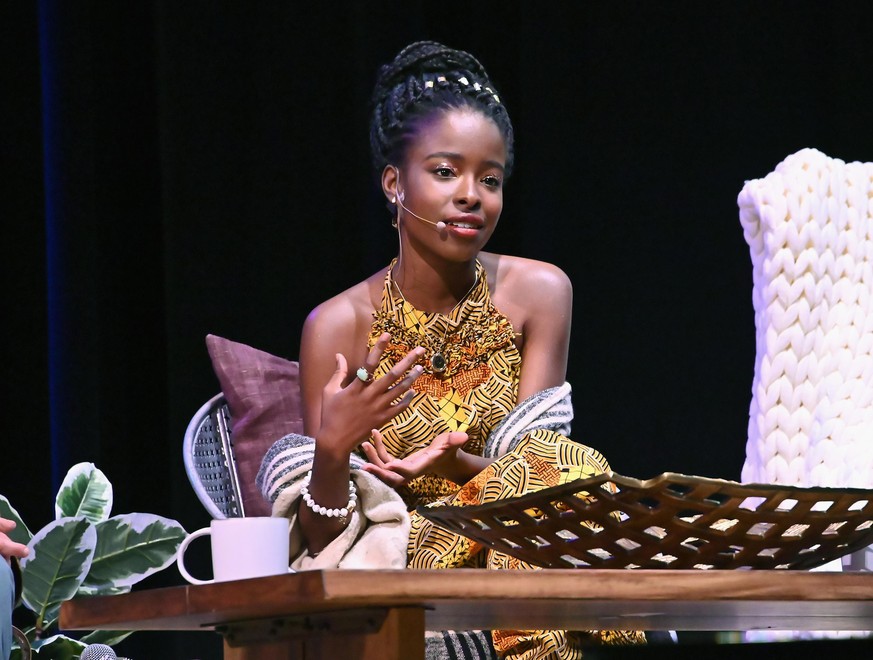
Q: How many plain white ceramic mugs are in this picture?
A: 1